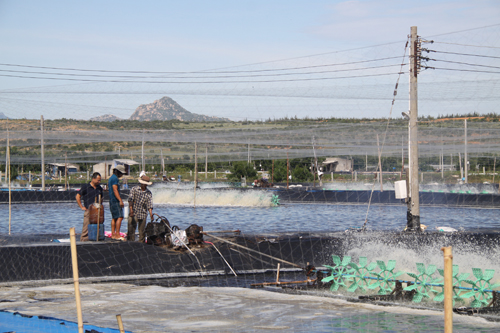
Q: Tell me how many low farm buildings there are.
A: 3